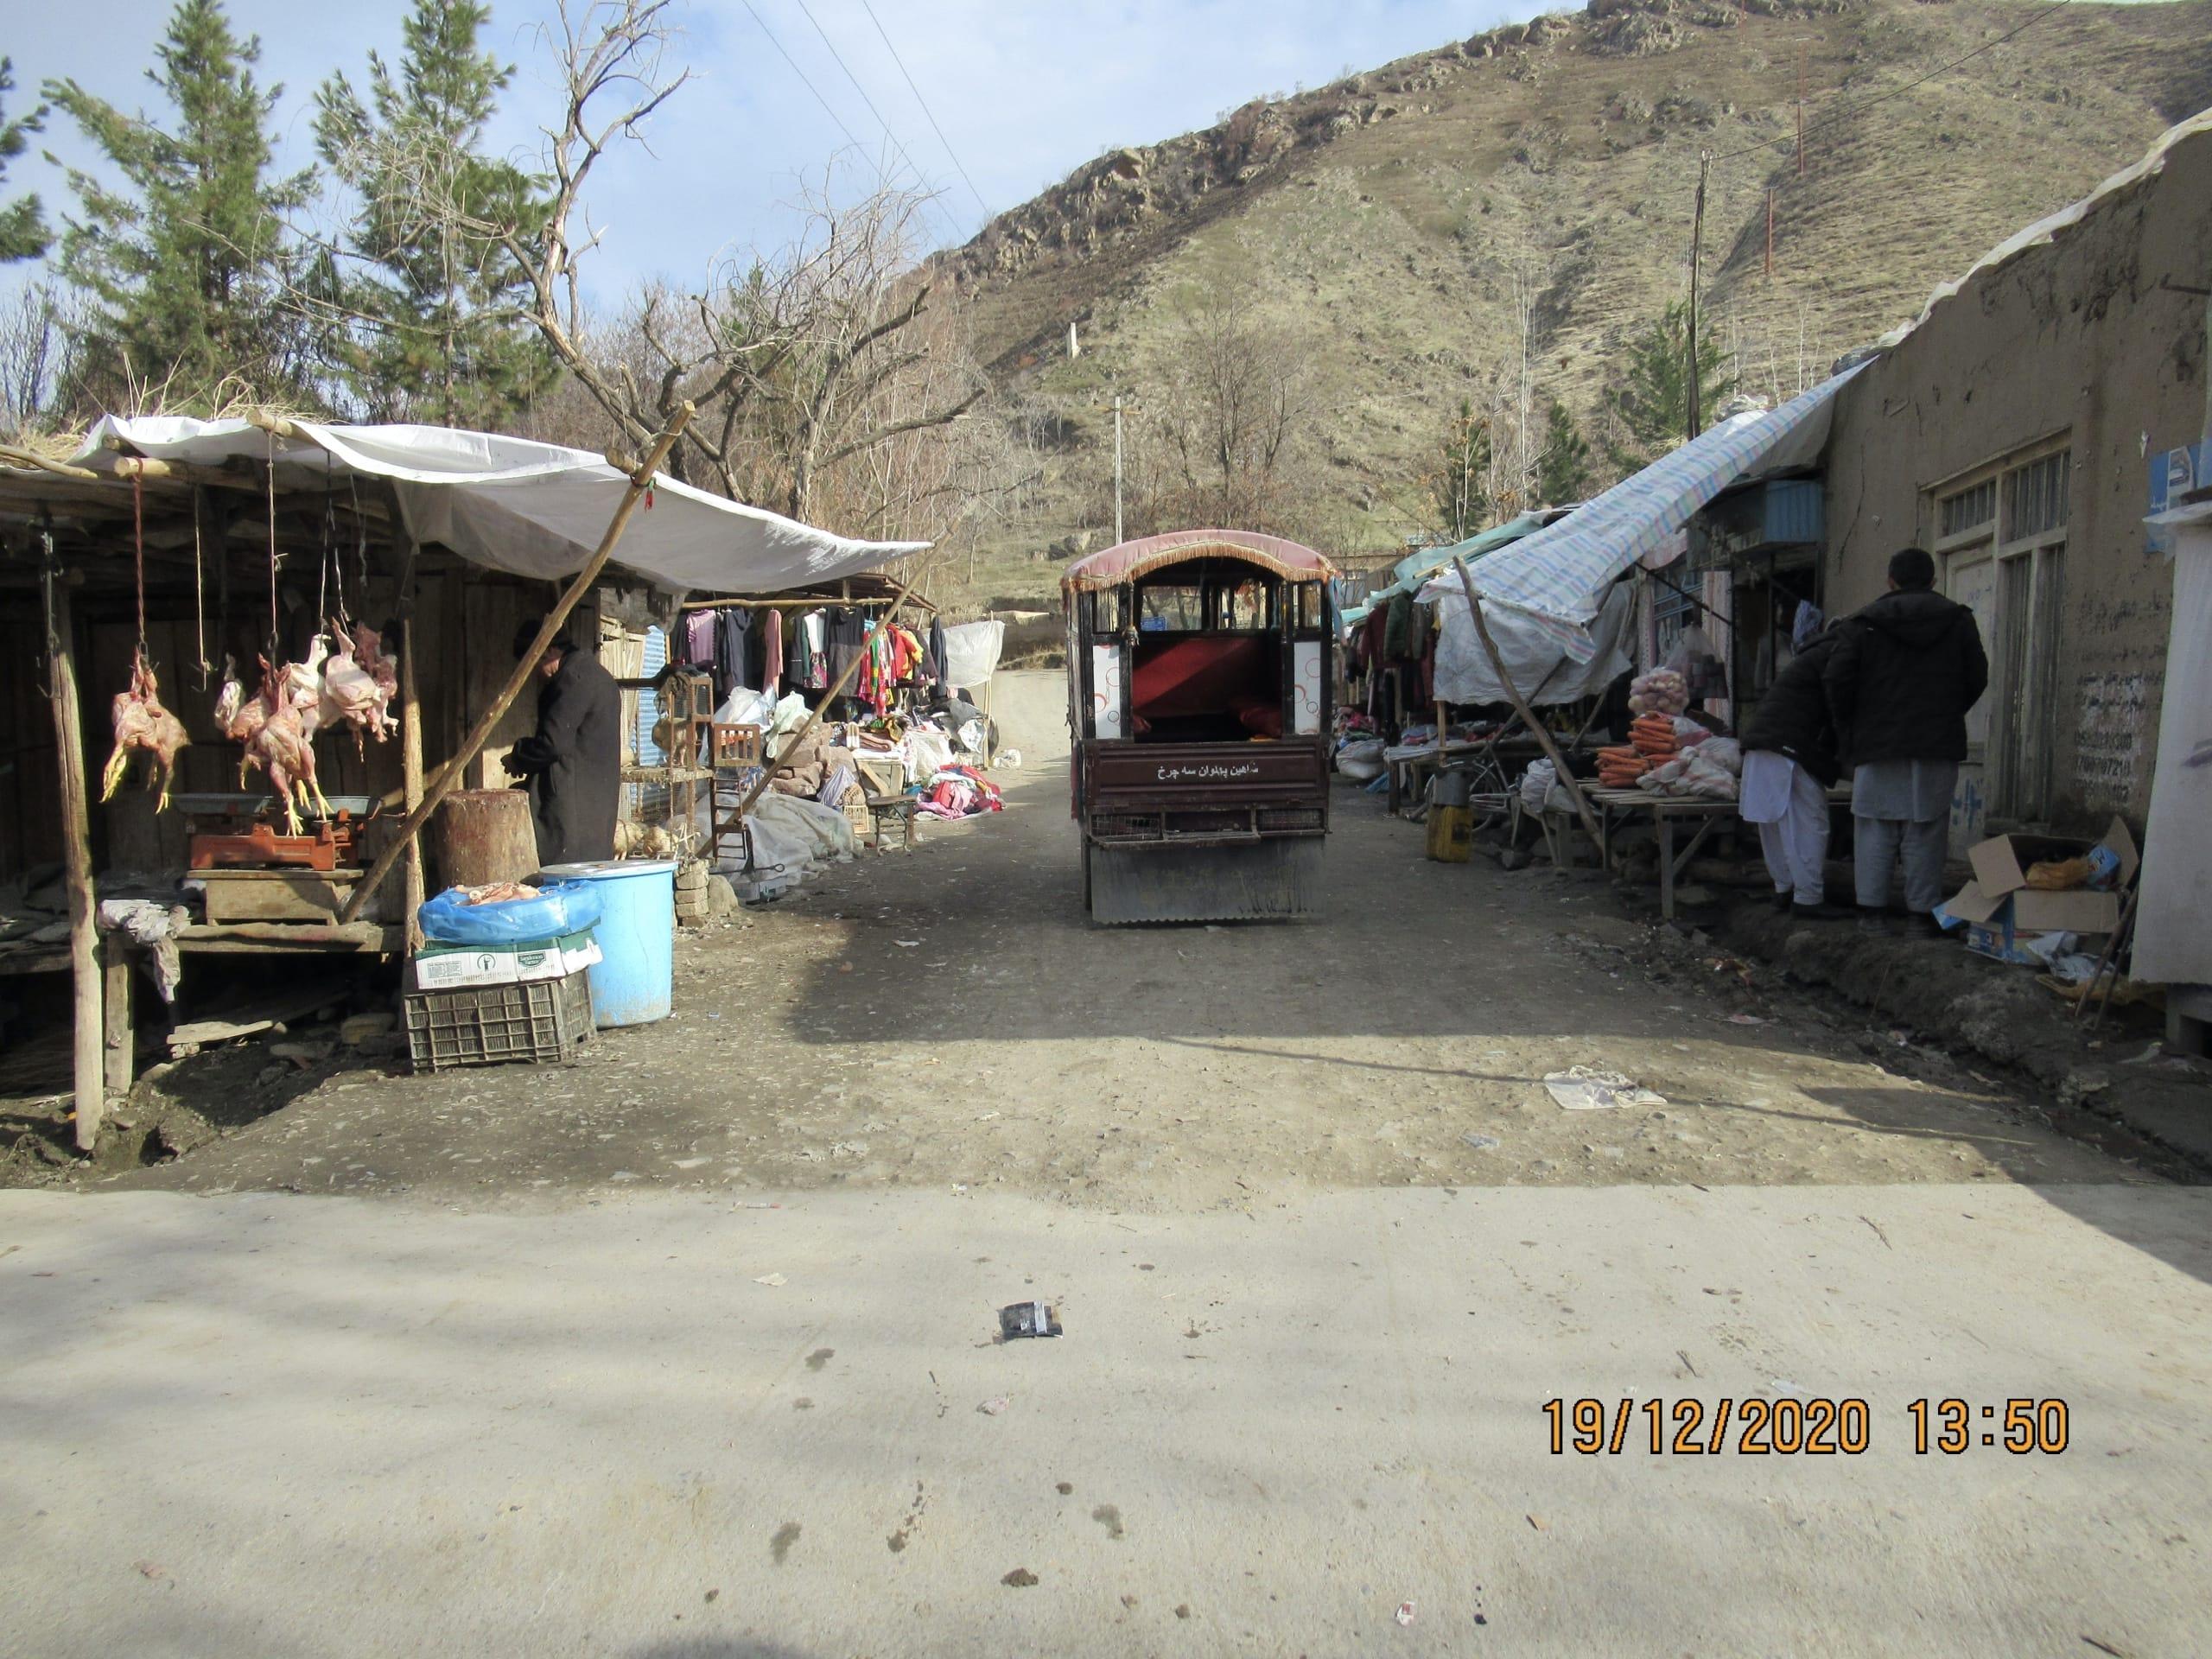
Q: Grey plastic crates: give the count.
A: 1